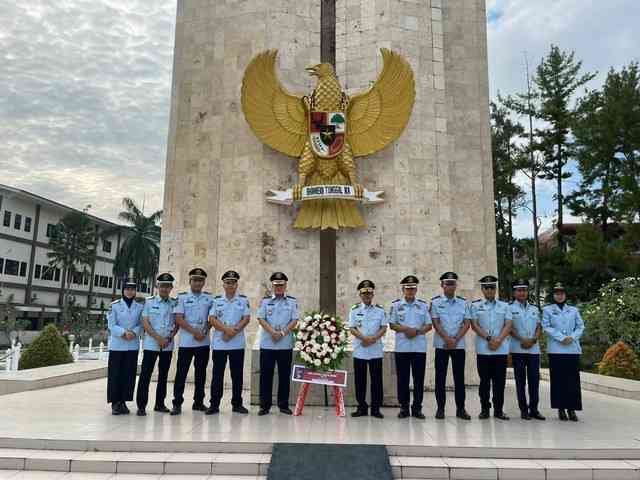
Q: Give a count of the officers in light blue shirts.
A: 11